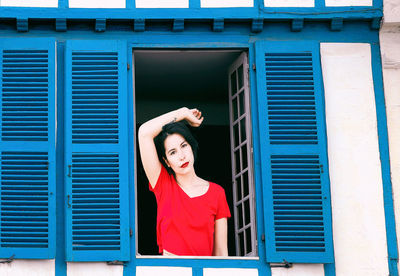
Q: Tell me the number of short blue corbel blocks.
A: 10